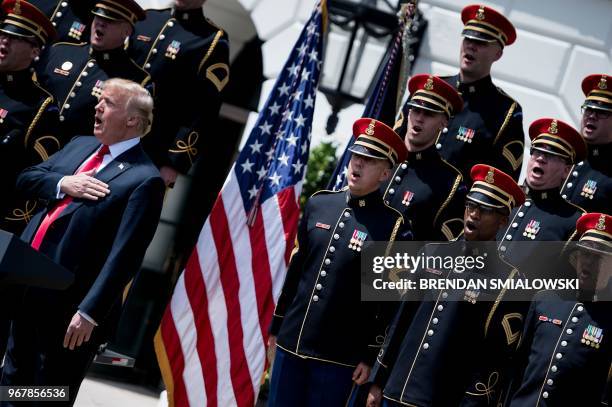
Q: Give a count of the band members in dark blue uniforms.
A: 11